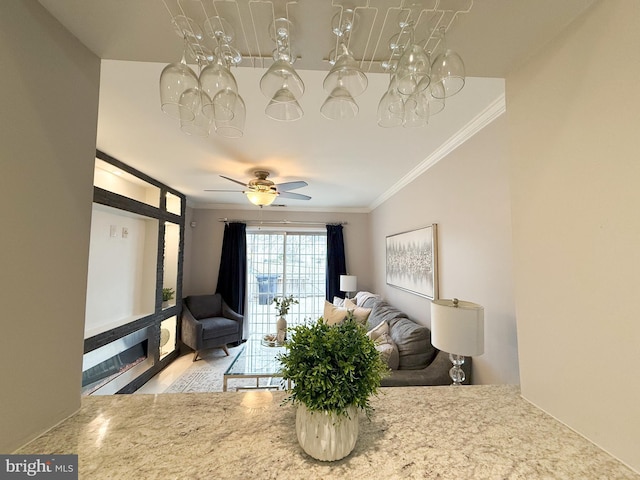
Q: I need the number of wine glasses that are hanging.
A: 14